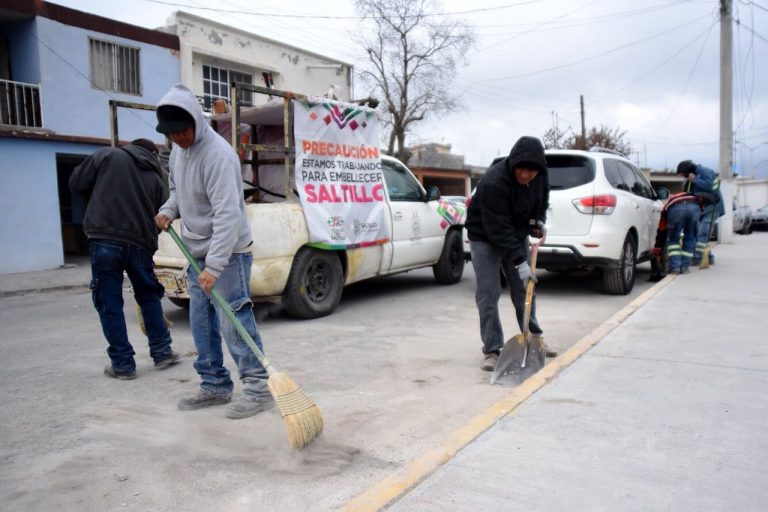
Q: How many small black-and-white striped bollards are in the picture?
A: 0